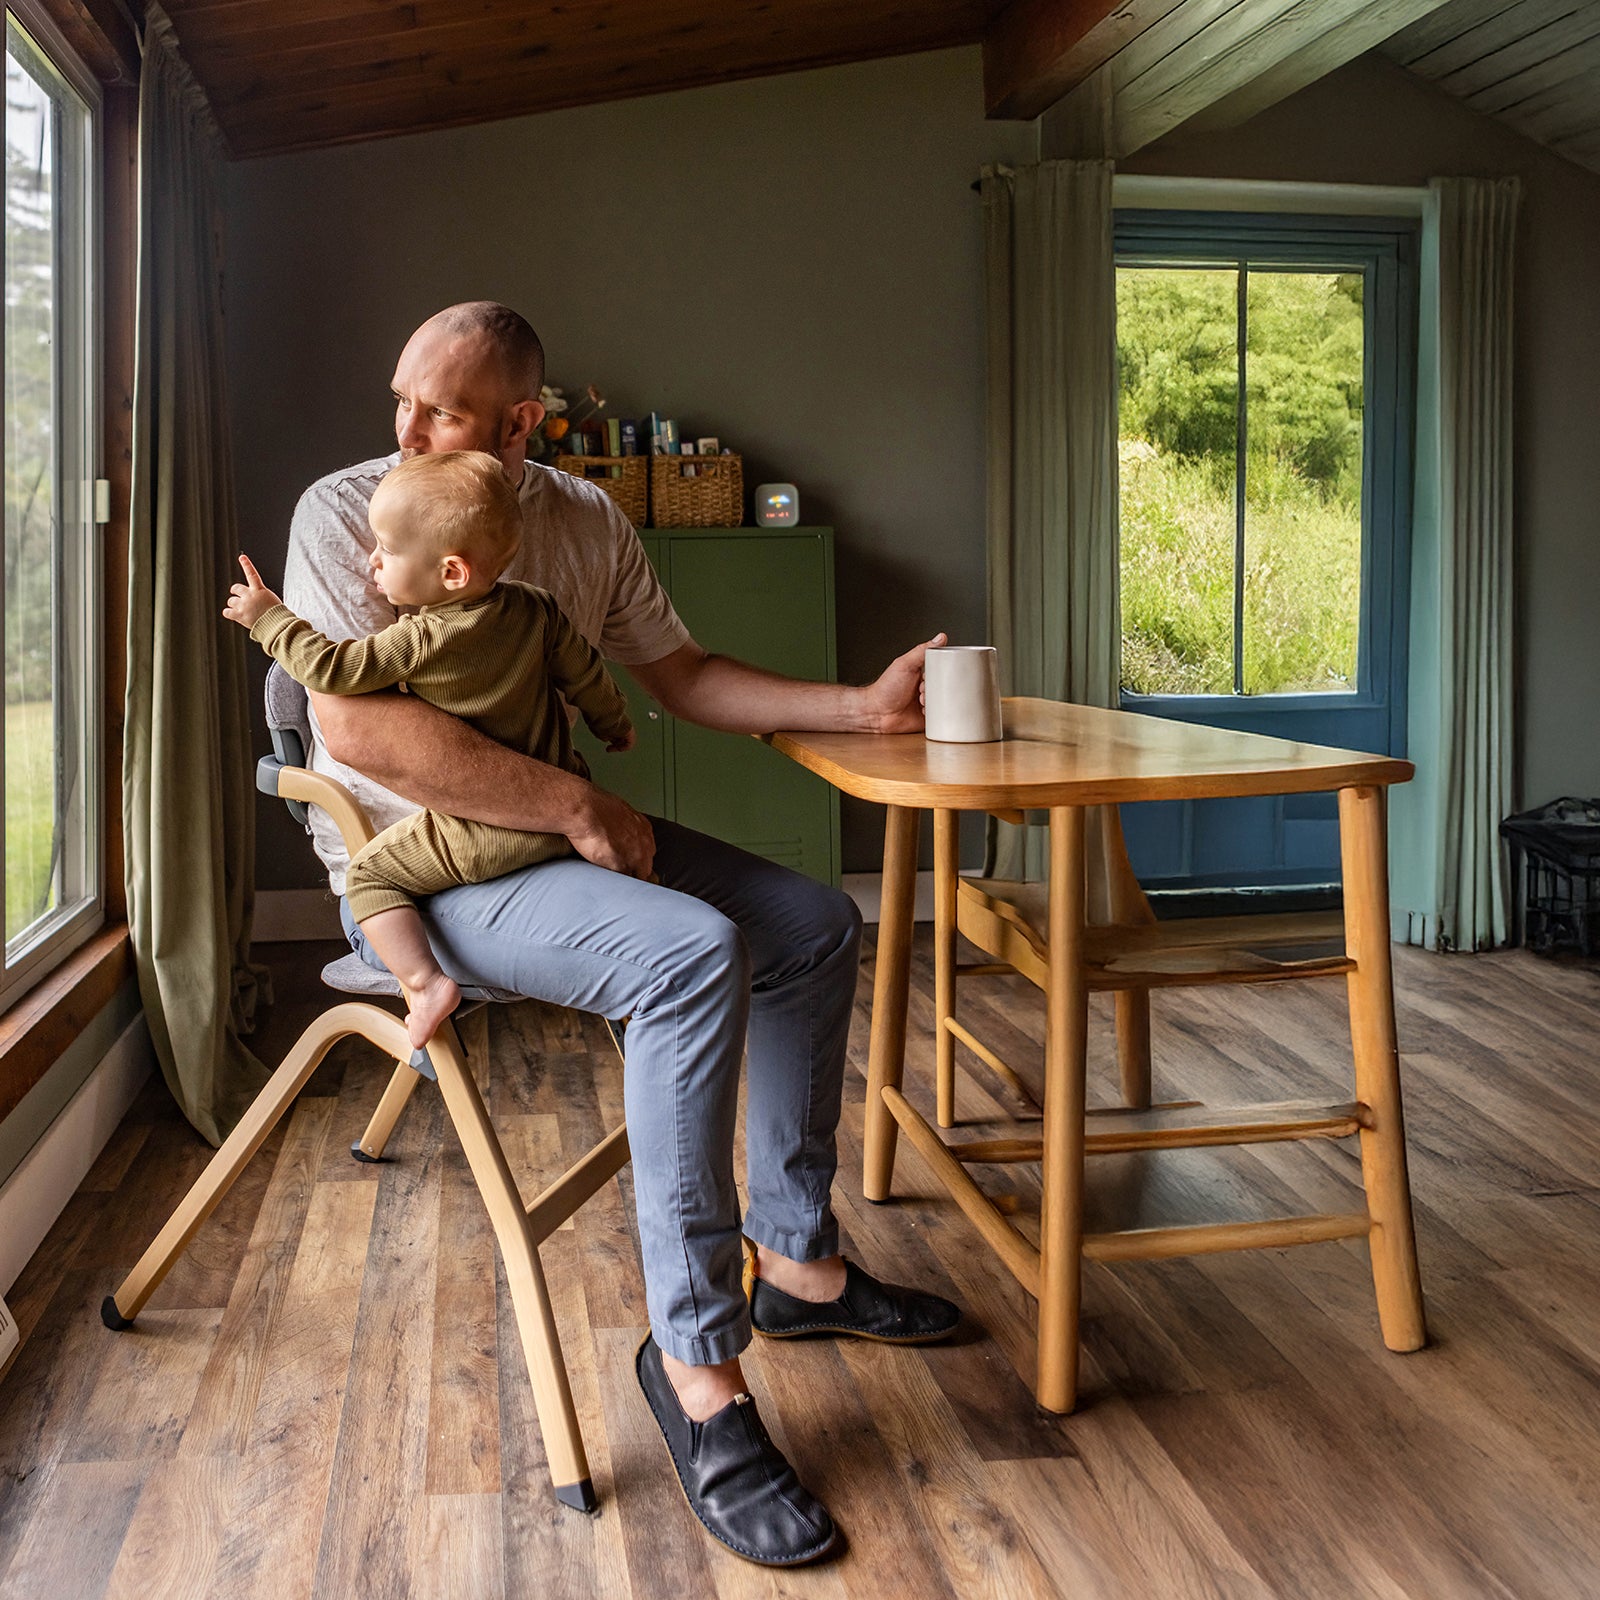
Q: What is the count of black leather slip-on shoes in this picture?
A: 2